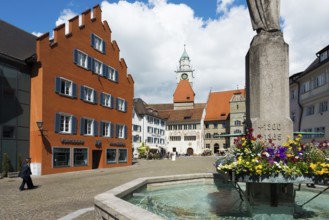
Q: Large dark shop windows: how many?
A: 4